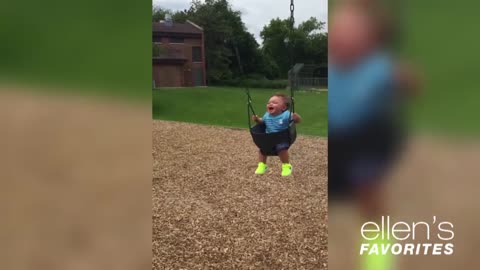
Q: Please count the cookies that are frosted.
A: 0